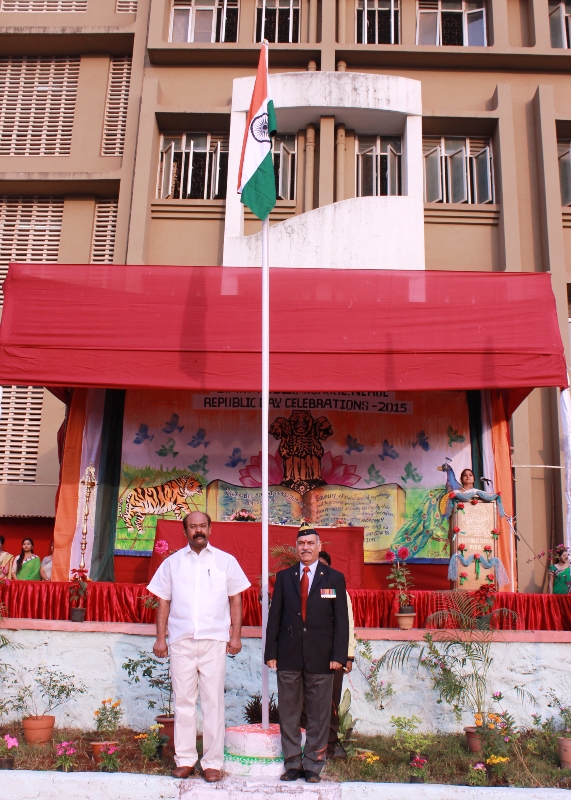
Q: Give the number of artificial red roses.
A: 11